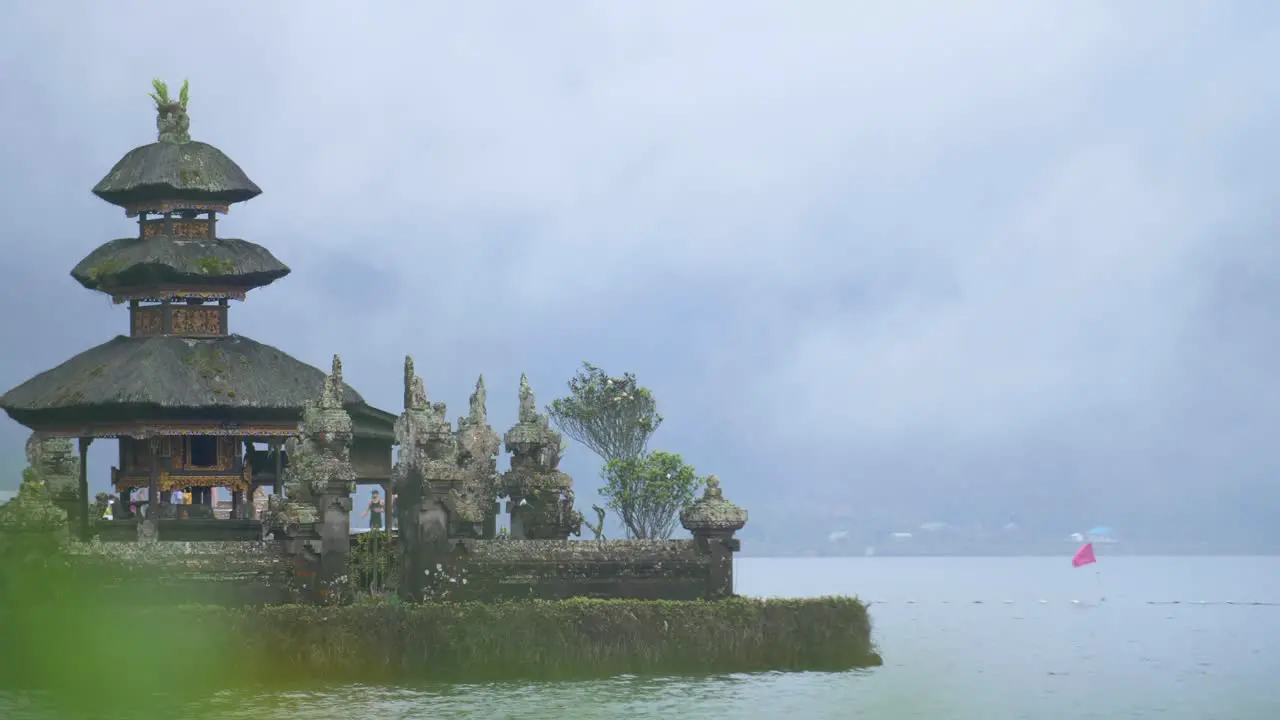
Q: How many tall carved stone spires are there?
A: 4